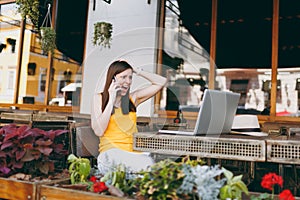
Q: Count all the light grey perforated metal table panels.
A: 2